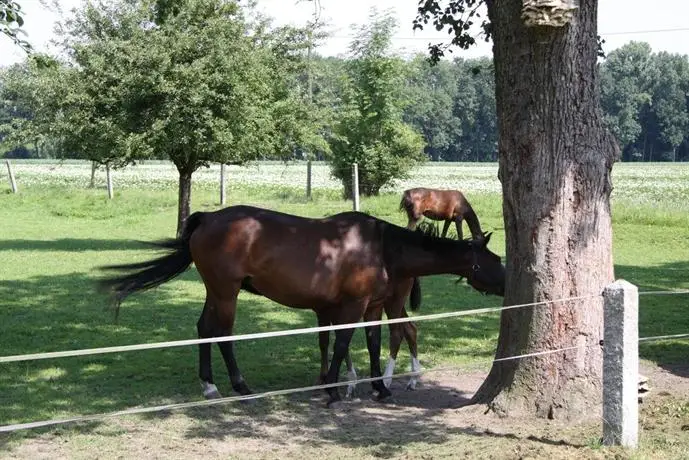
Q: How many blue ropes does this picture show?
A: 0